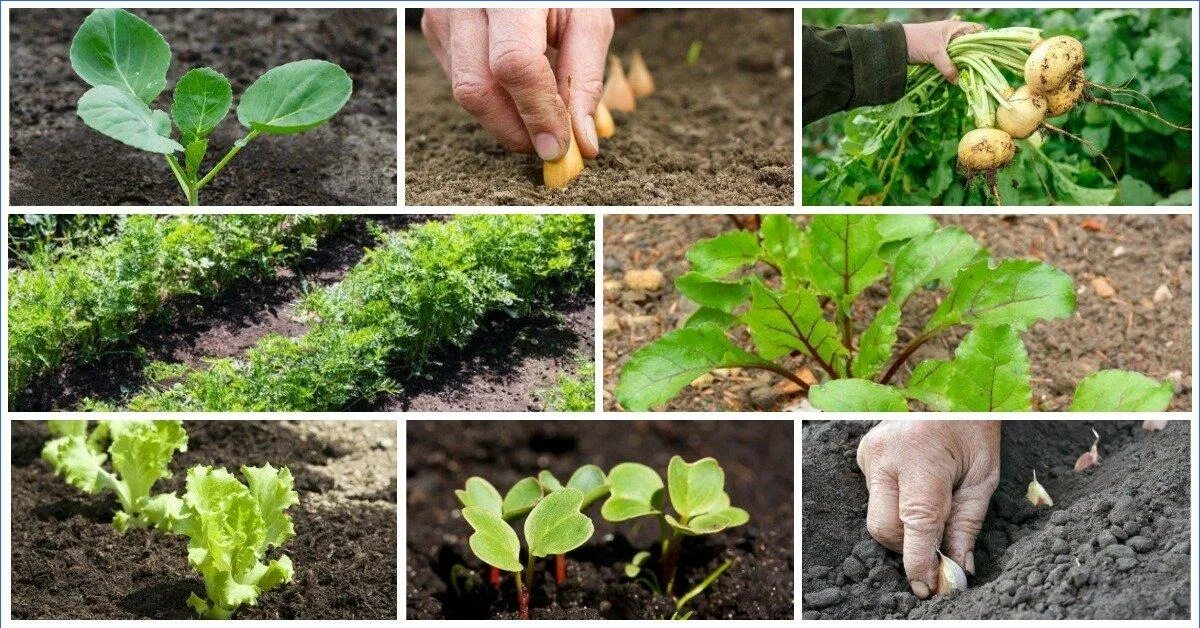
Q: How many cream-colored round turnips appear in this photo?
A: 4